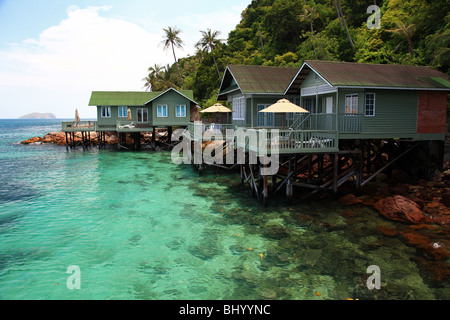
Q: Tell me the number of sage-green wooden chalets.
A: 3